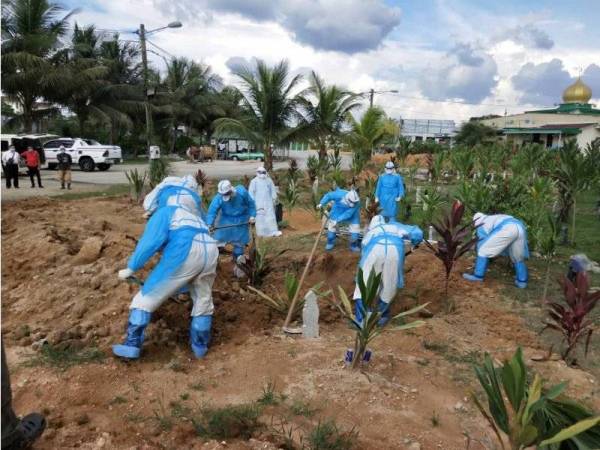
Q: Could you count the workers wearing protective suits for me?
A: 8